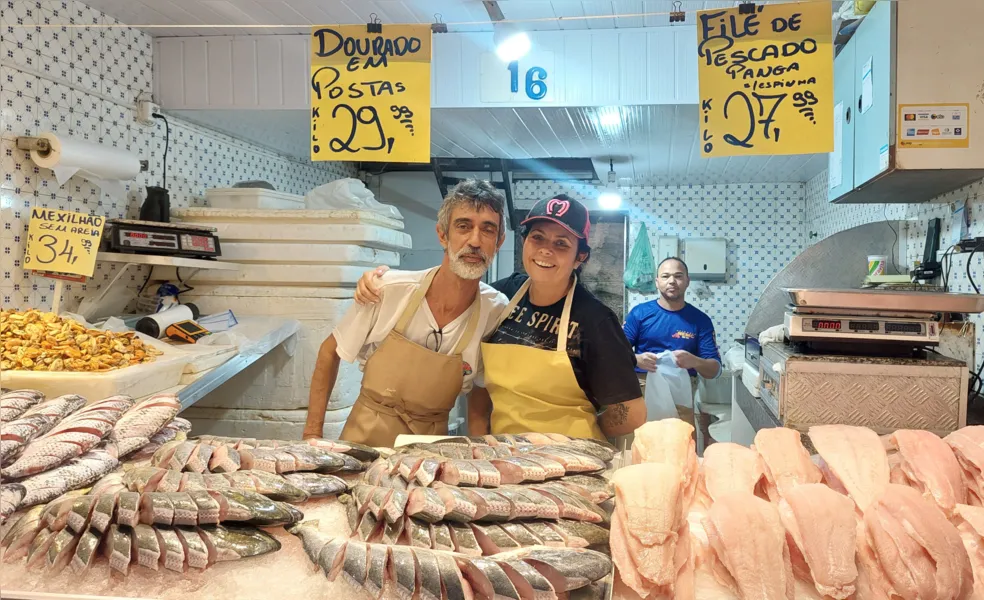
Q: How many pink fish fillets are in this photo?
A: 11